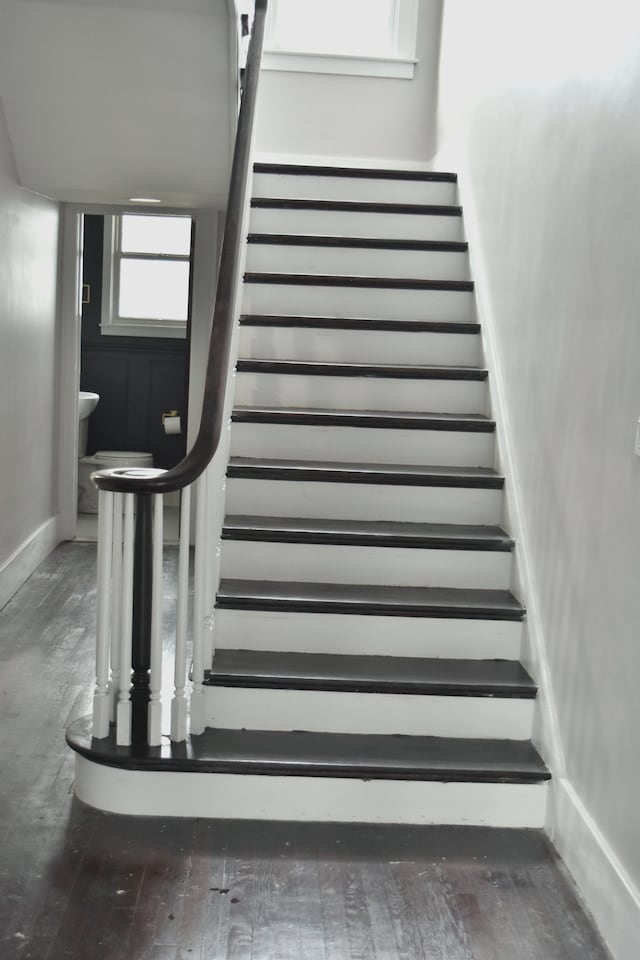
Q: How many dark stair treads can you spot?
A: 12